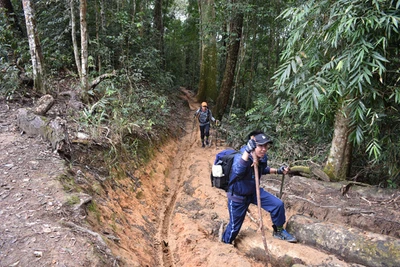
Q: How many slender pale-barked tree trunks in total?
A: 3